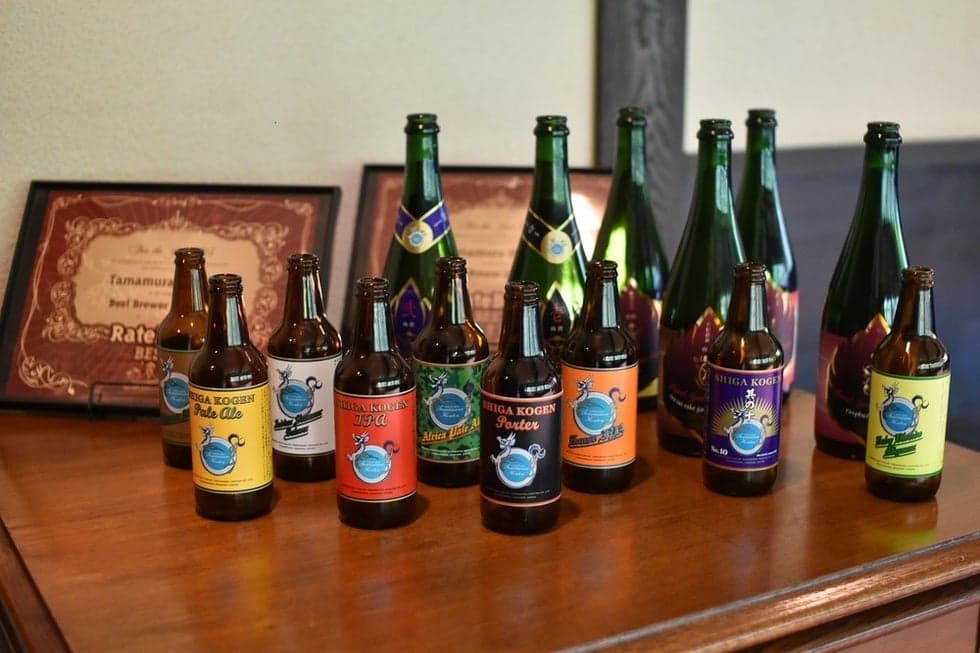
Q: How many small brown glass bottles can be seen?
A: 9